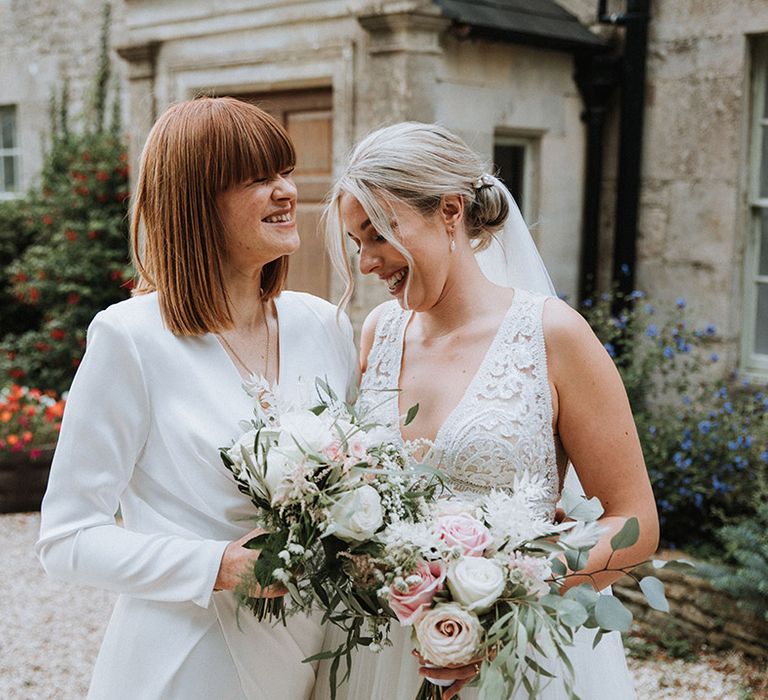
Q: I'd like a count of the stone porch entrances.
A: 1